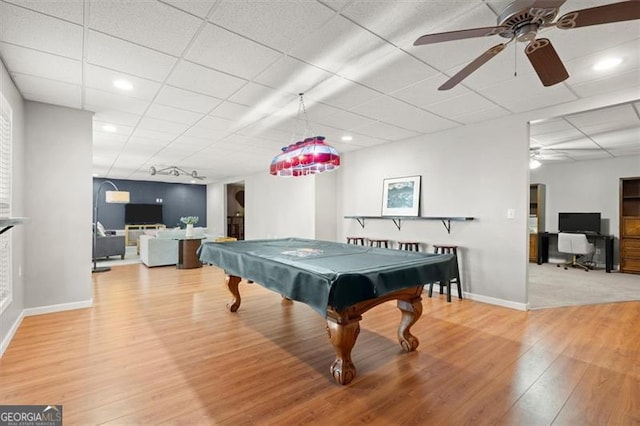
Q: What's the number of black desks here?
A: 1